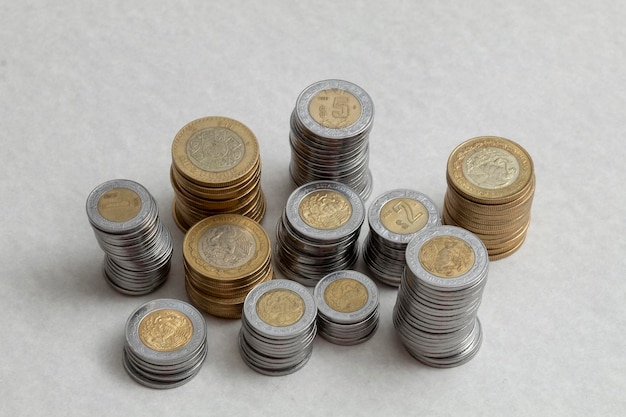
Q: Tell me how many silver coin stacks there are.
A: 8